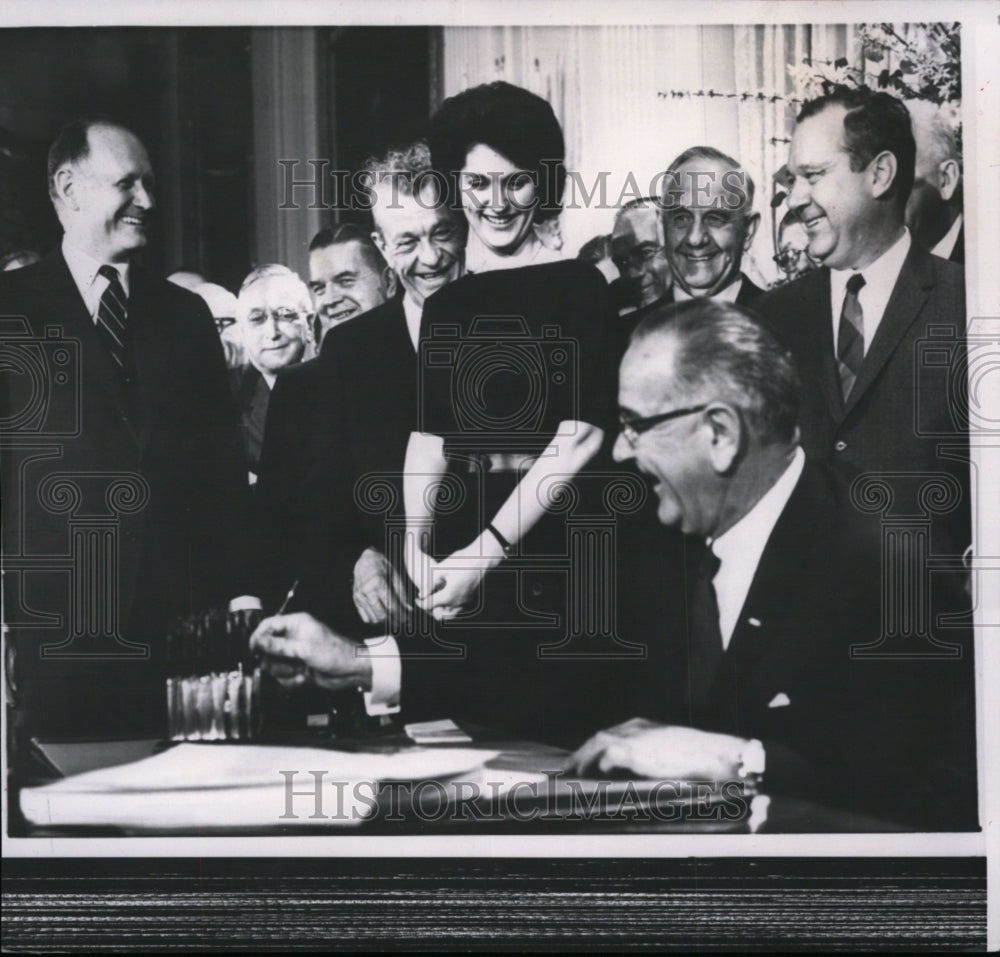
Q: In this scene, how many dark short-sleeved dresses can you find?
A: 1